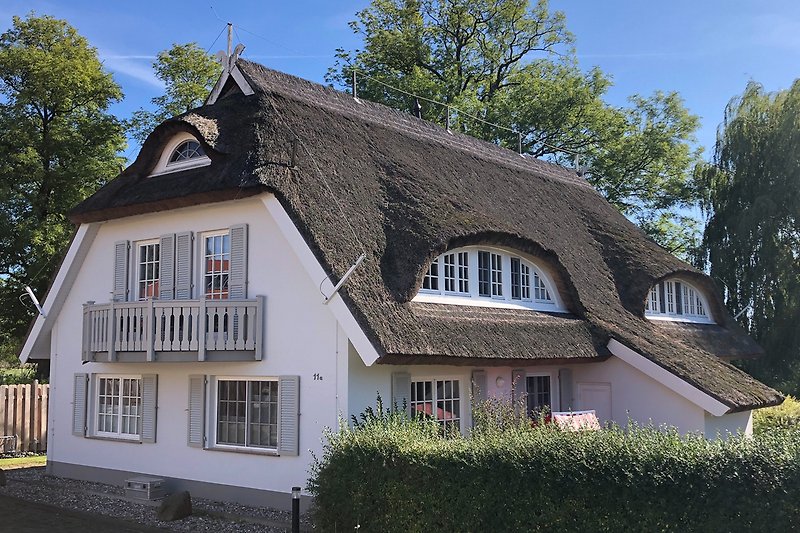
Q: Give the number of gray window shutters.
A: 12